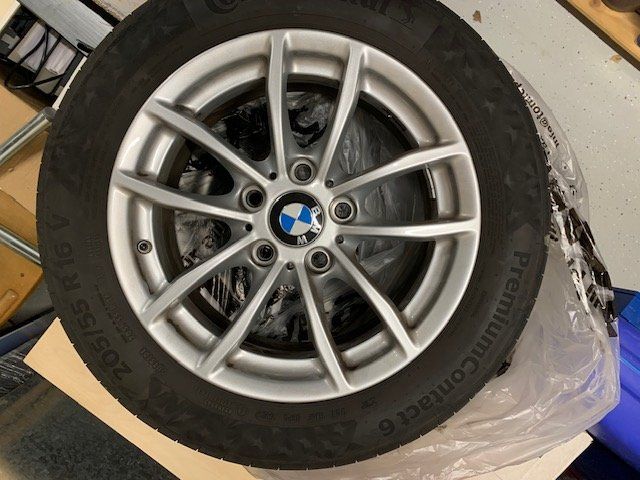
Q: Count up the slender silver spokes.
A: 10